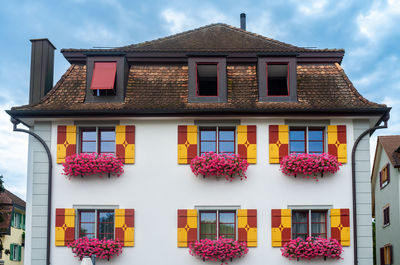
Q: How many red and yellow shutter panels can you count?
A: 12